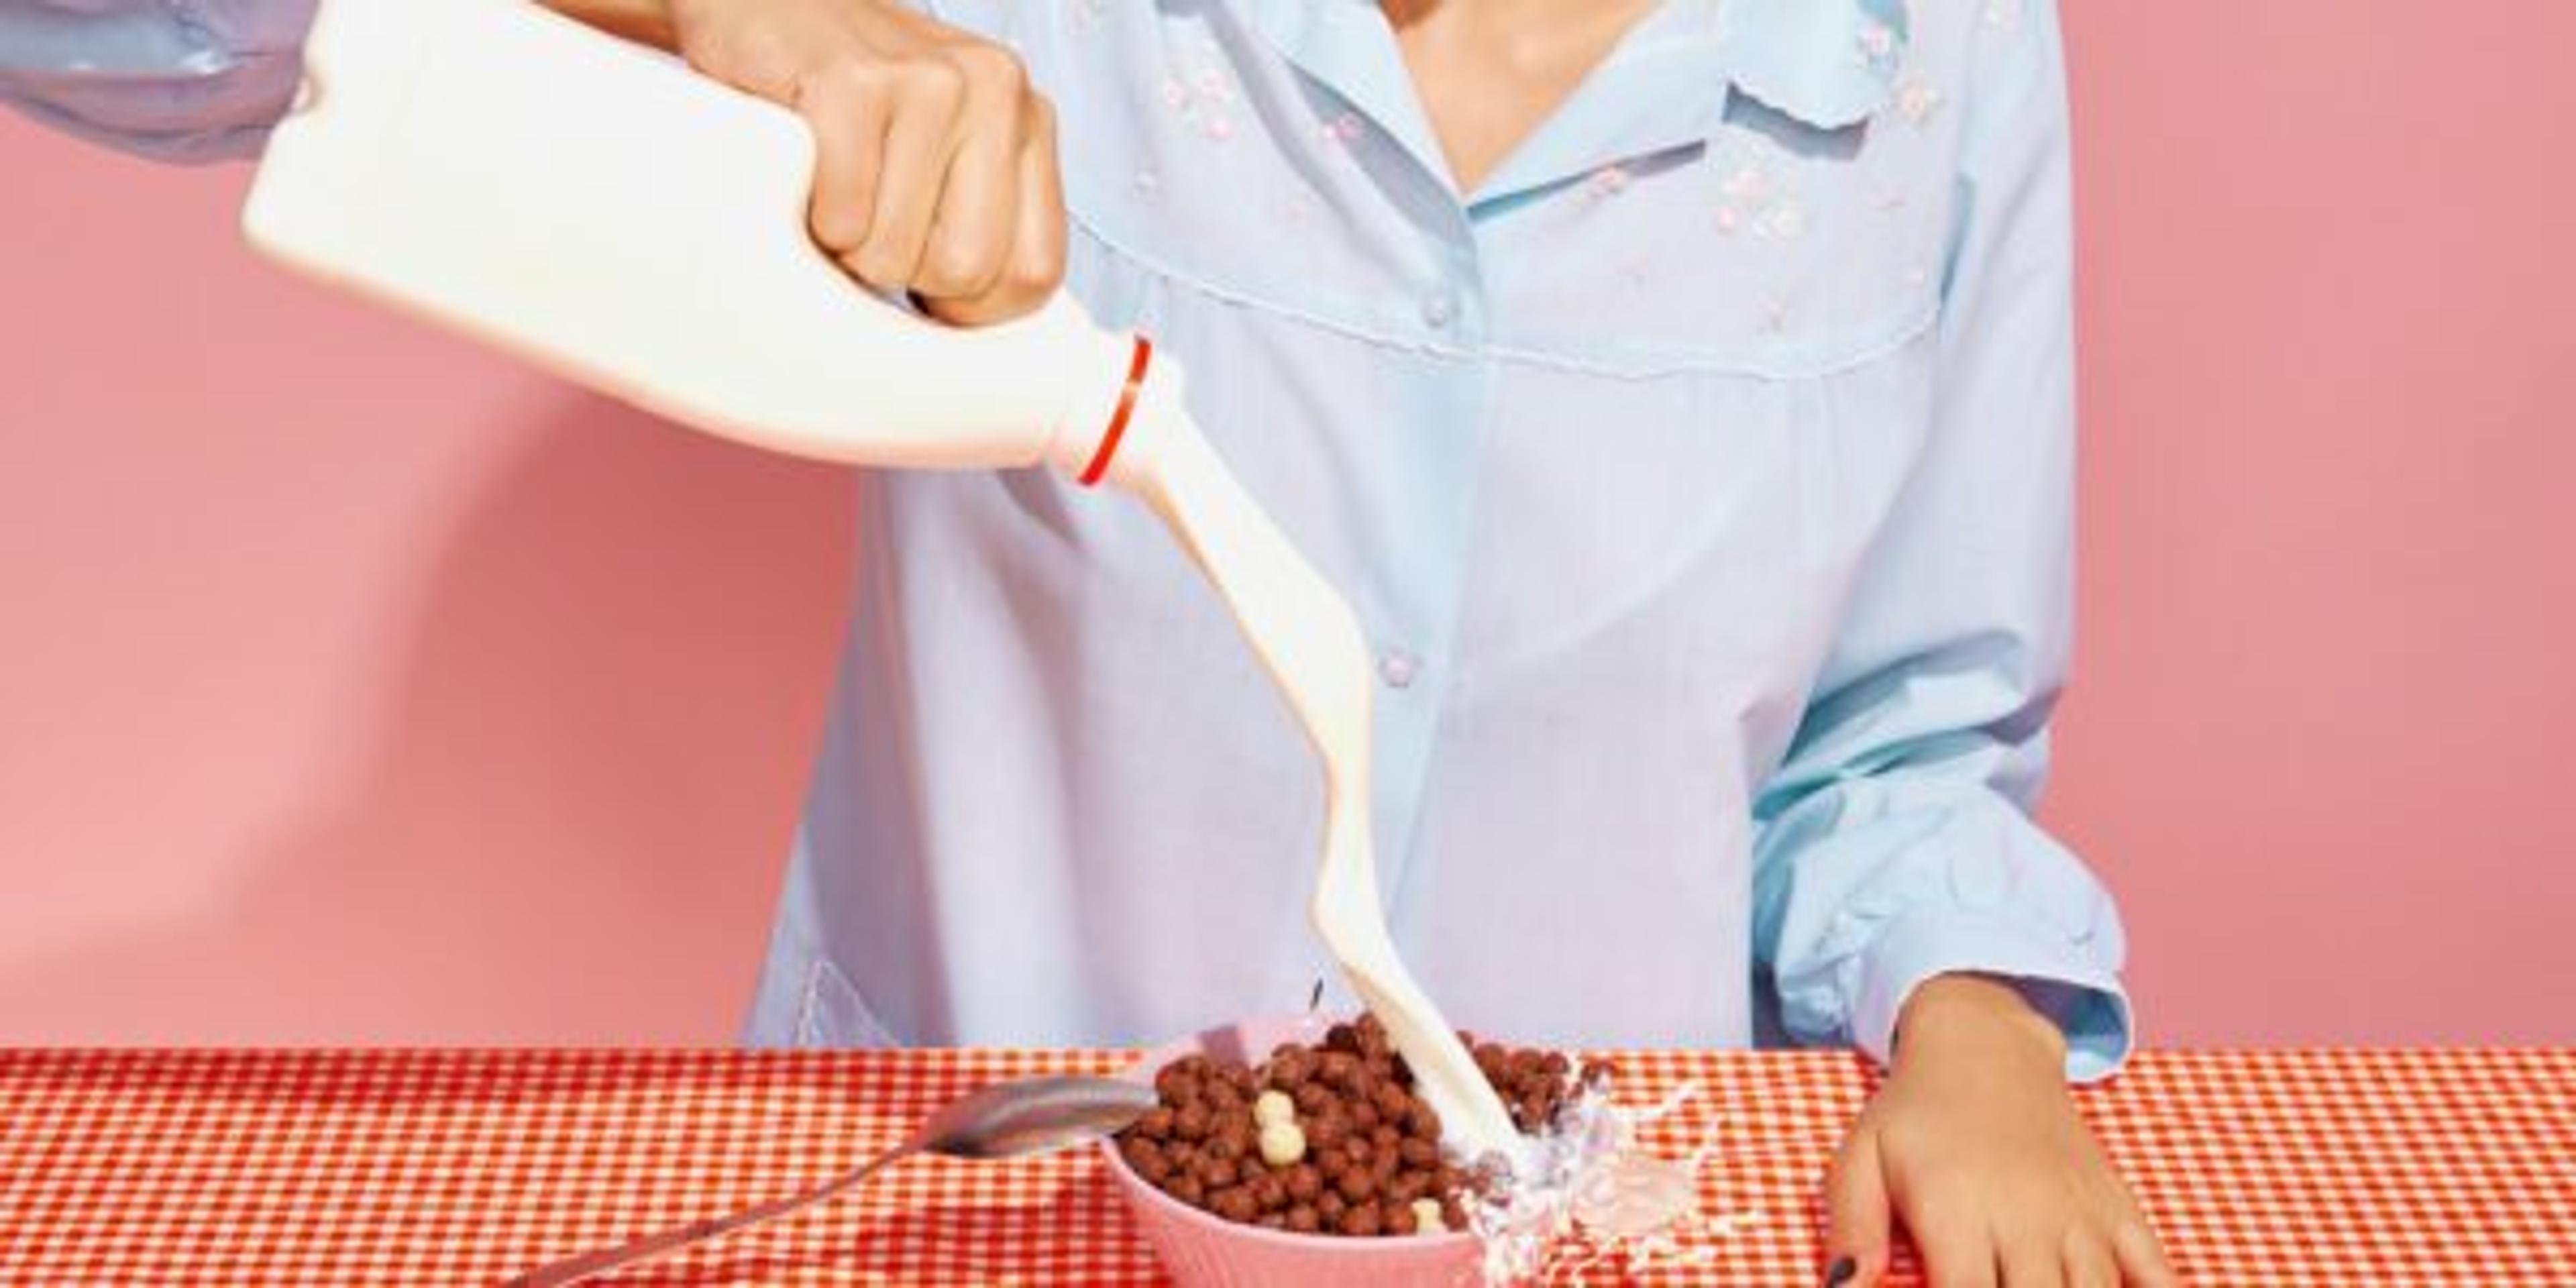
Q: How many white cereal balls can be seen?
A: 3